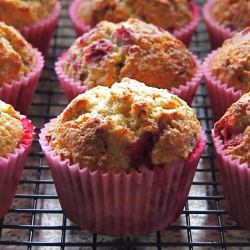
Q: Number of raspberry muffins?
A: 9